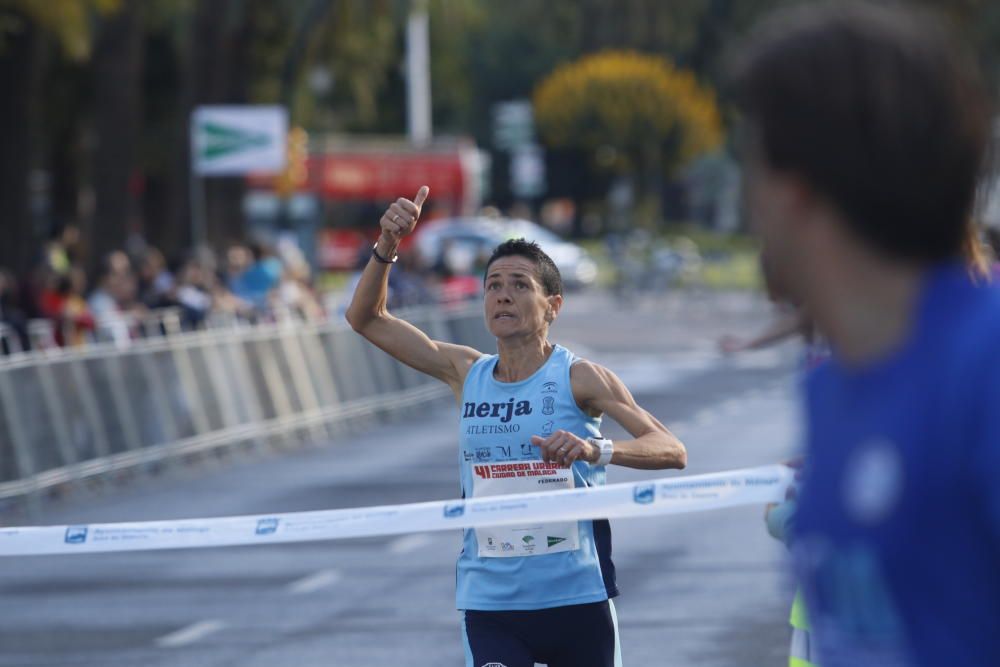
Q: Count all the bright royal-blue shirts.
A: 1